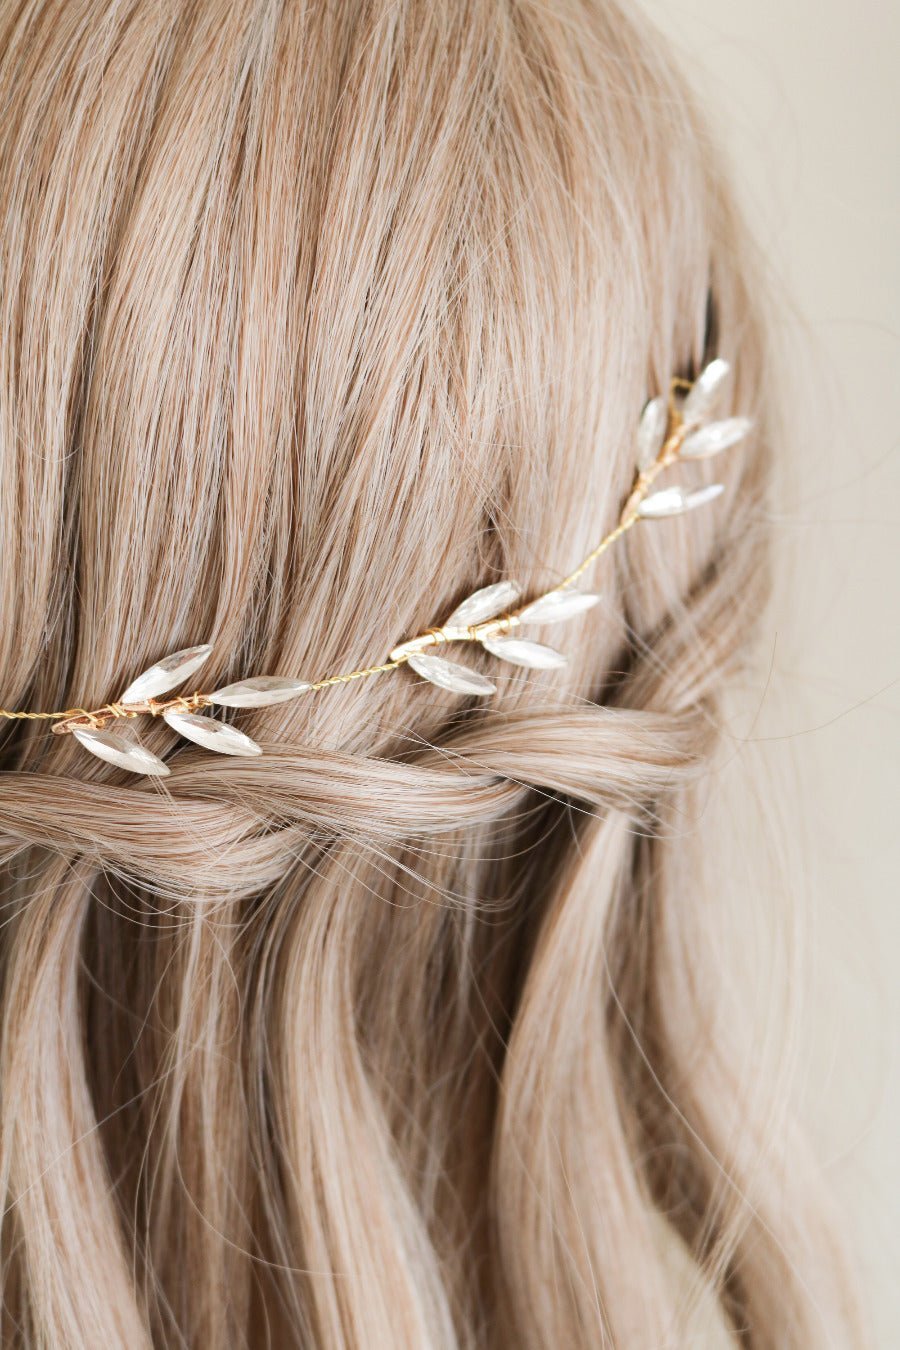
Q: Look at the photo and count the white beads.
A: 12